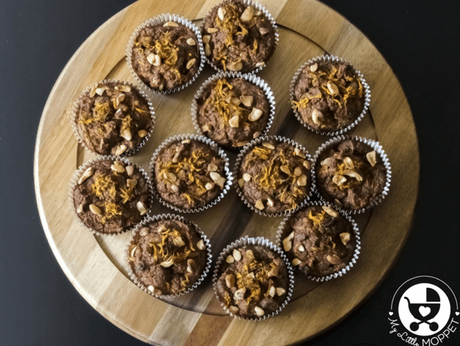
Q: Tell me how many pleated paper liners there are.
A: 12